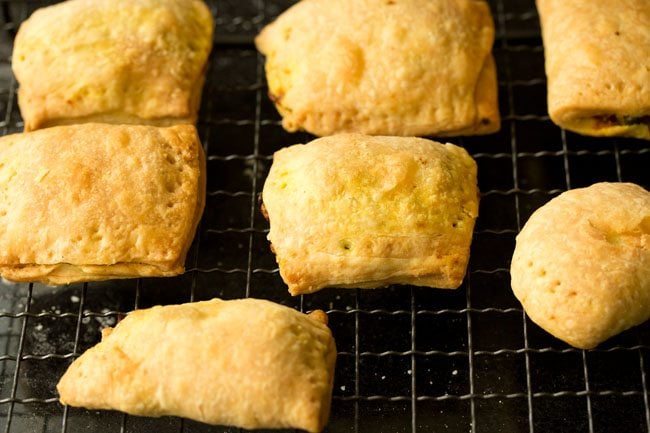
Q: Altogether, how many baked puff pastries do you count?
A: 7